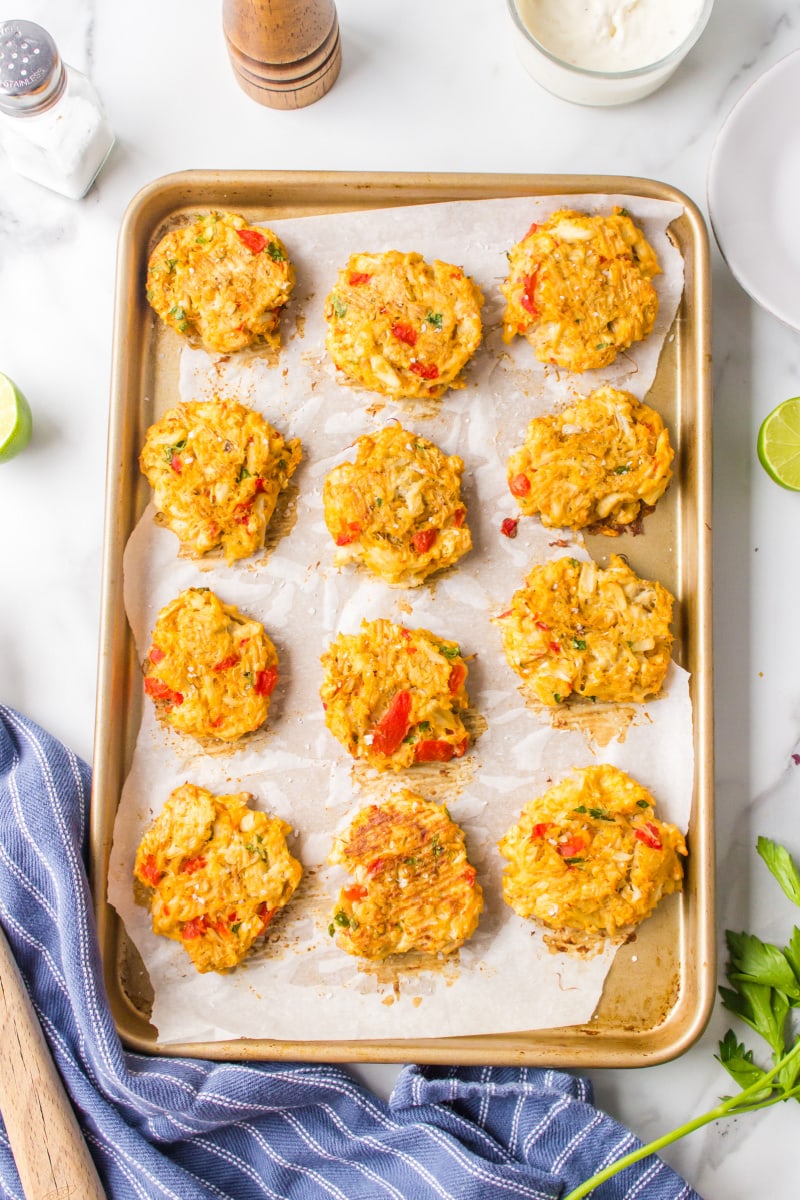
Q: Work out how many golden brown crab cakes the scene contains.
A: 12